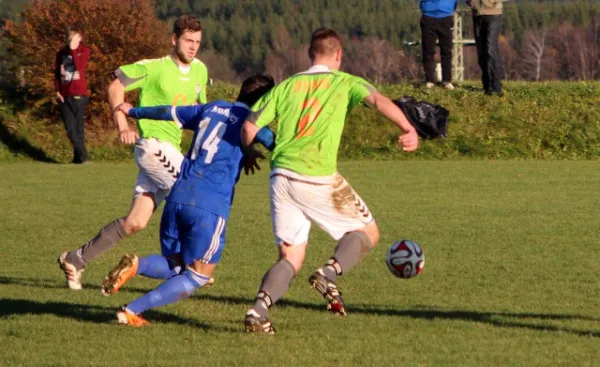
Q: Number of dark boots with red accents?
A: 2